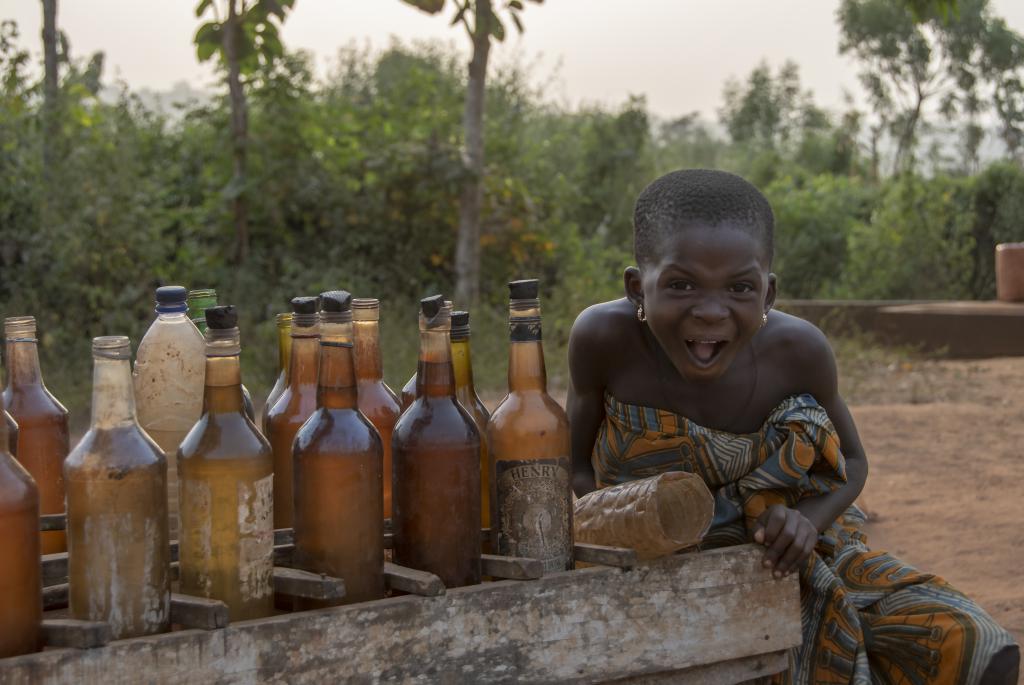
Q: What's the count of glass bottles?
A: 14